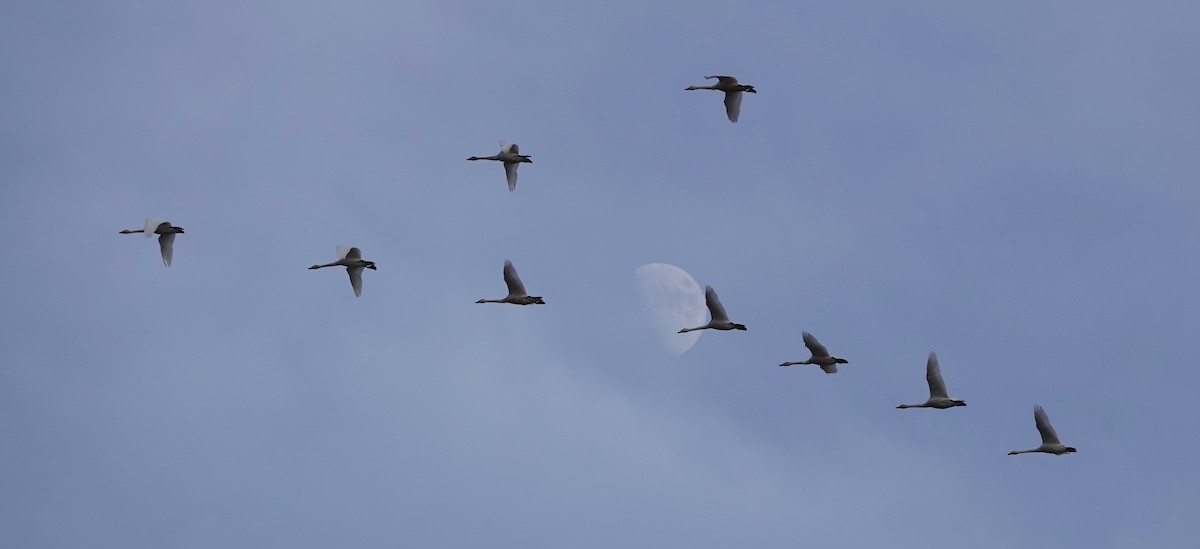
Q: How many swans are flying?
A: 9